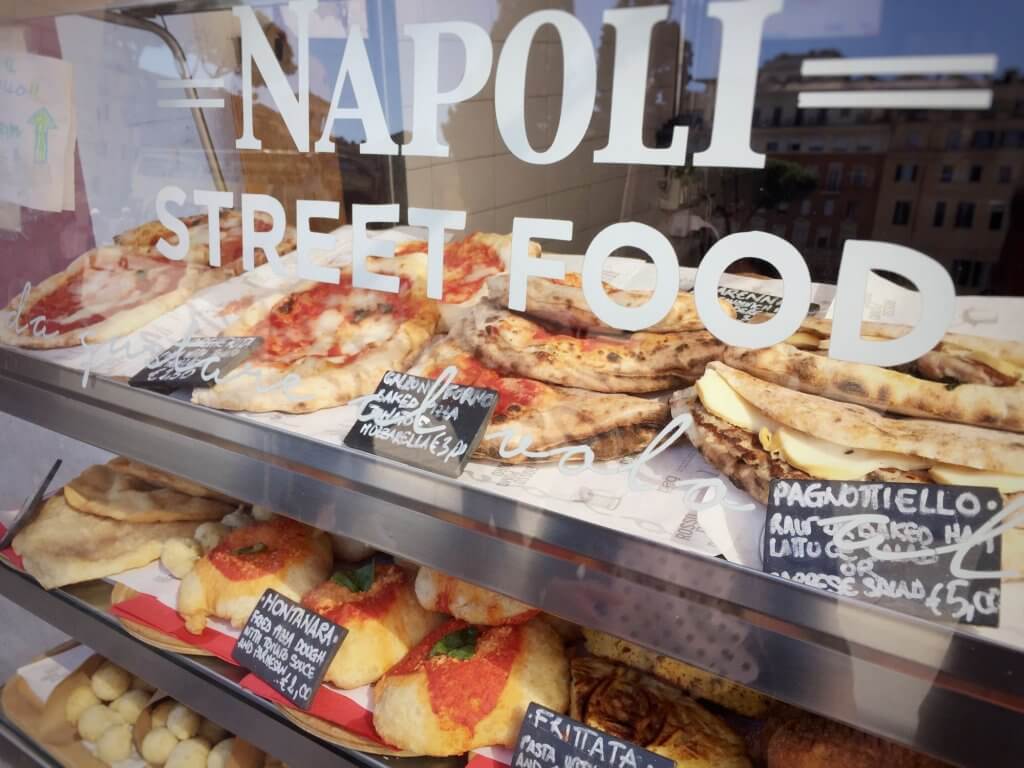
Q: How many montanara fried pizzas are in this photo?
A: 4